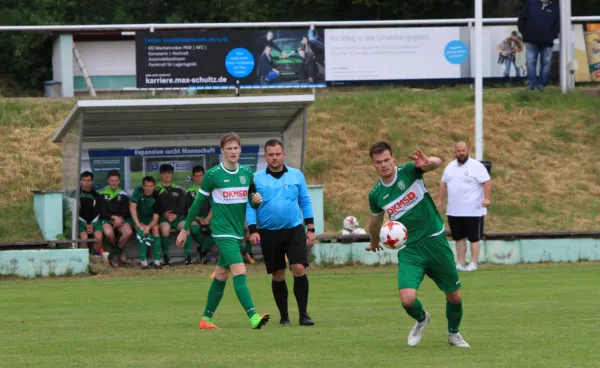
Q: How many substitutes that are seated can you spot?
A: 5